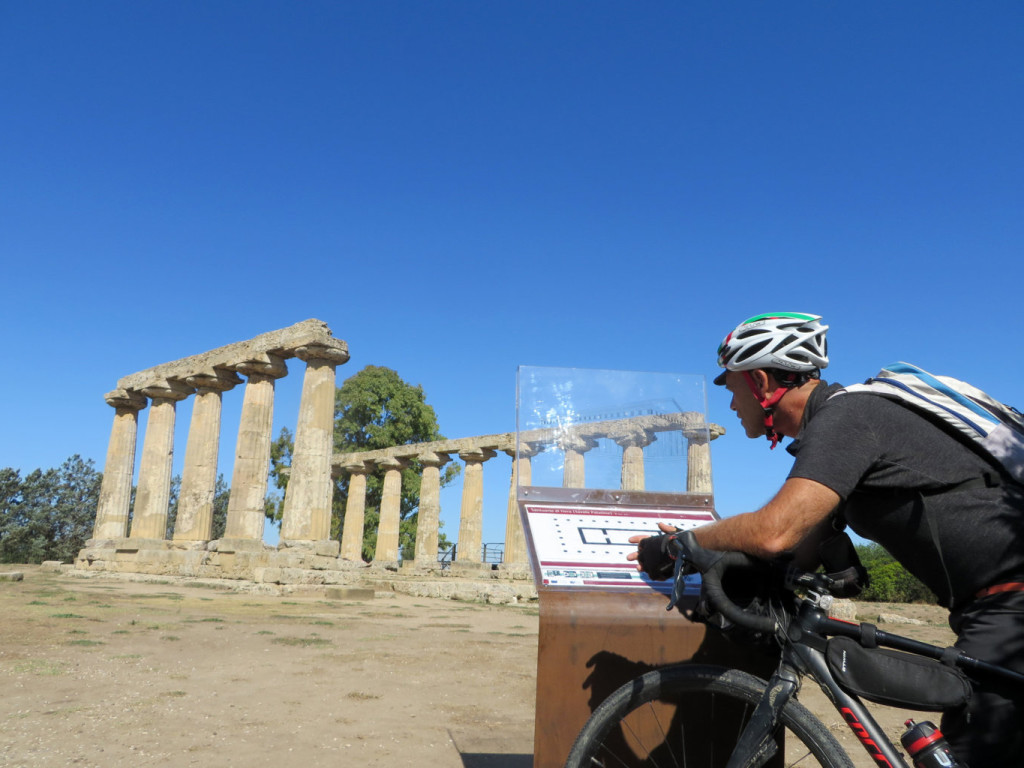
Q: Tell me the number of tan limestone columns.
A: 13